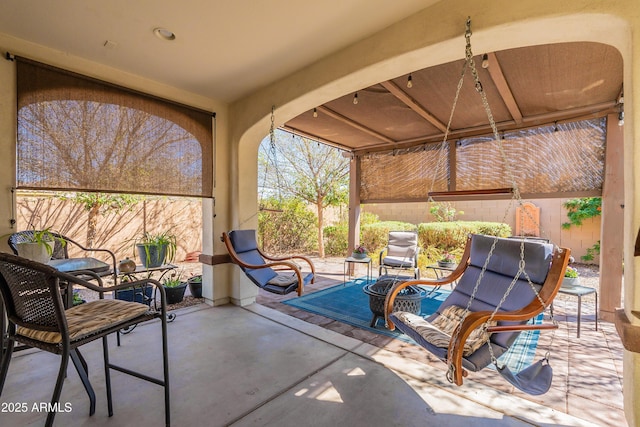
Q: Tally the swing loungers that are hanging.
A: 2